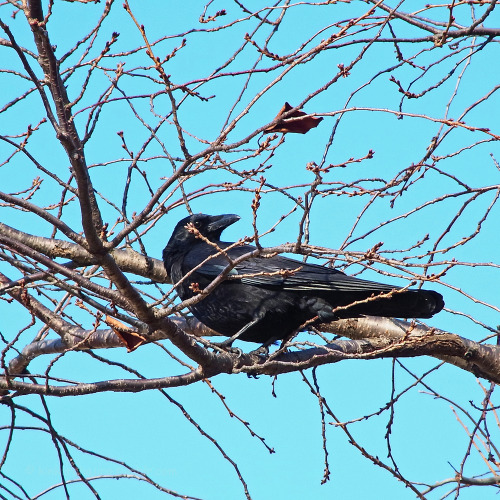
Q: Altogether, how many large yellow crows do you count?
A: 0